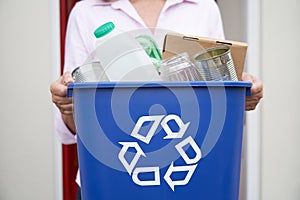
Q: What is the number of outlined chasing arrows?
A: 3